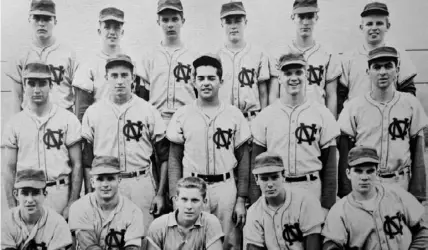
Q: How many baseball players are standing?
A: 11